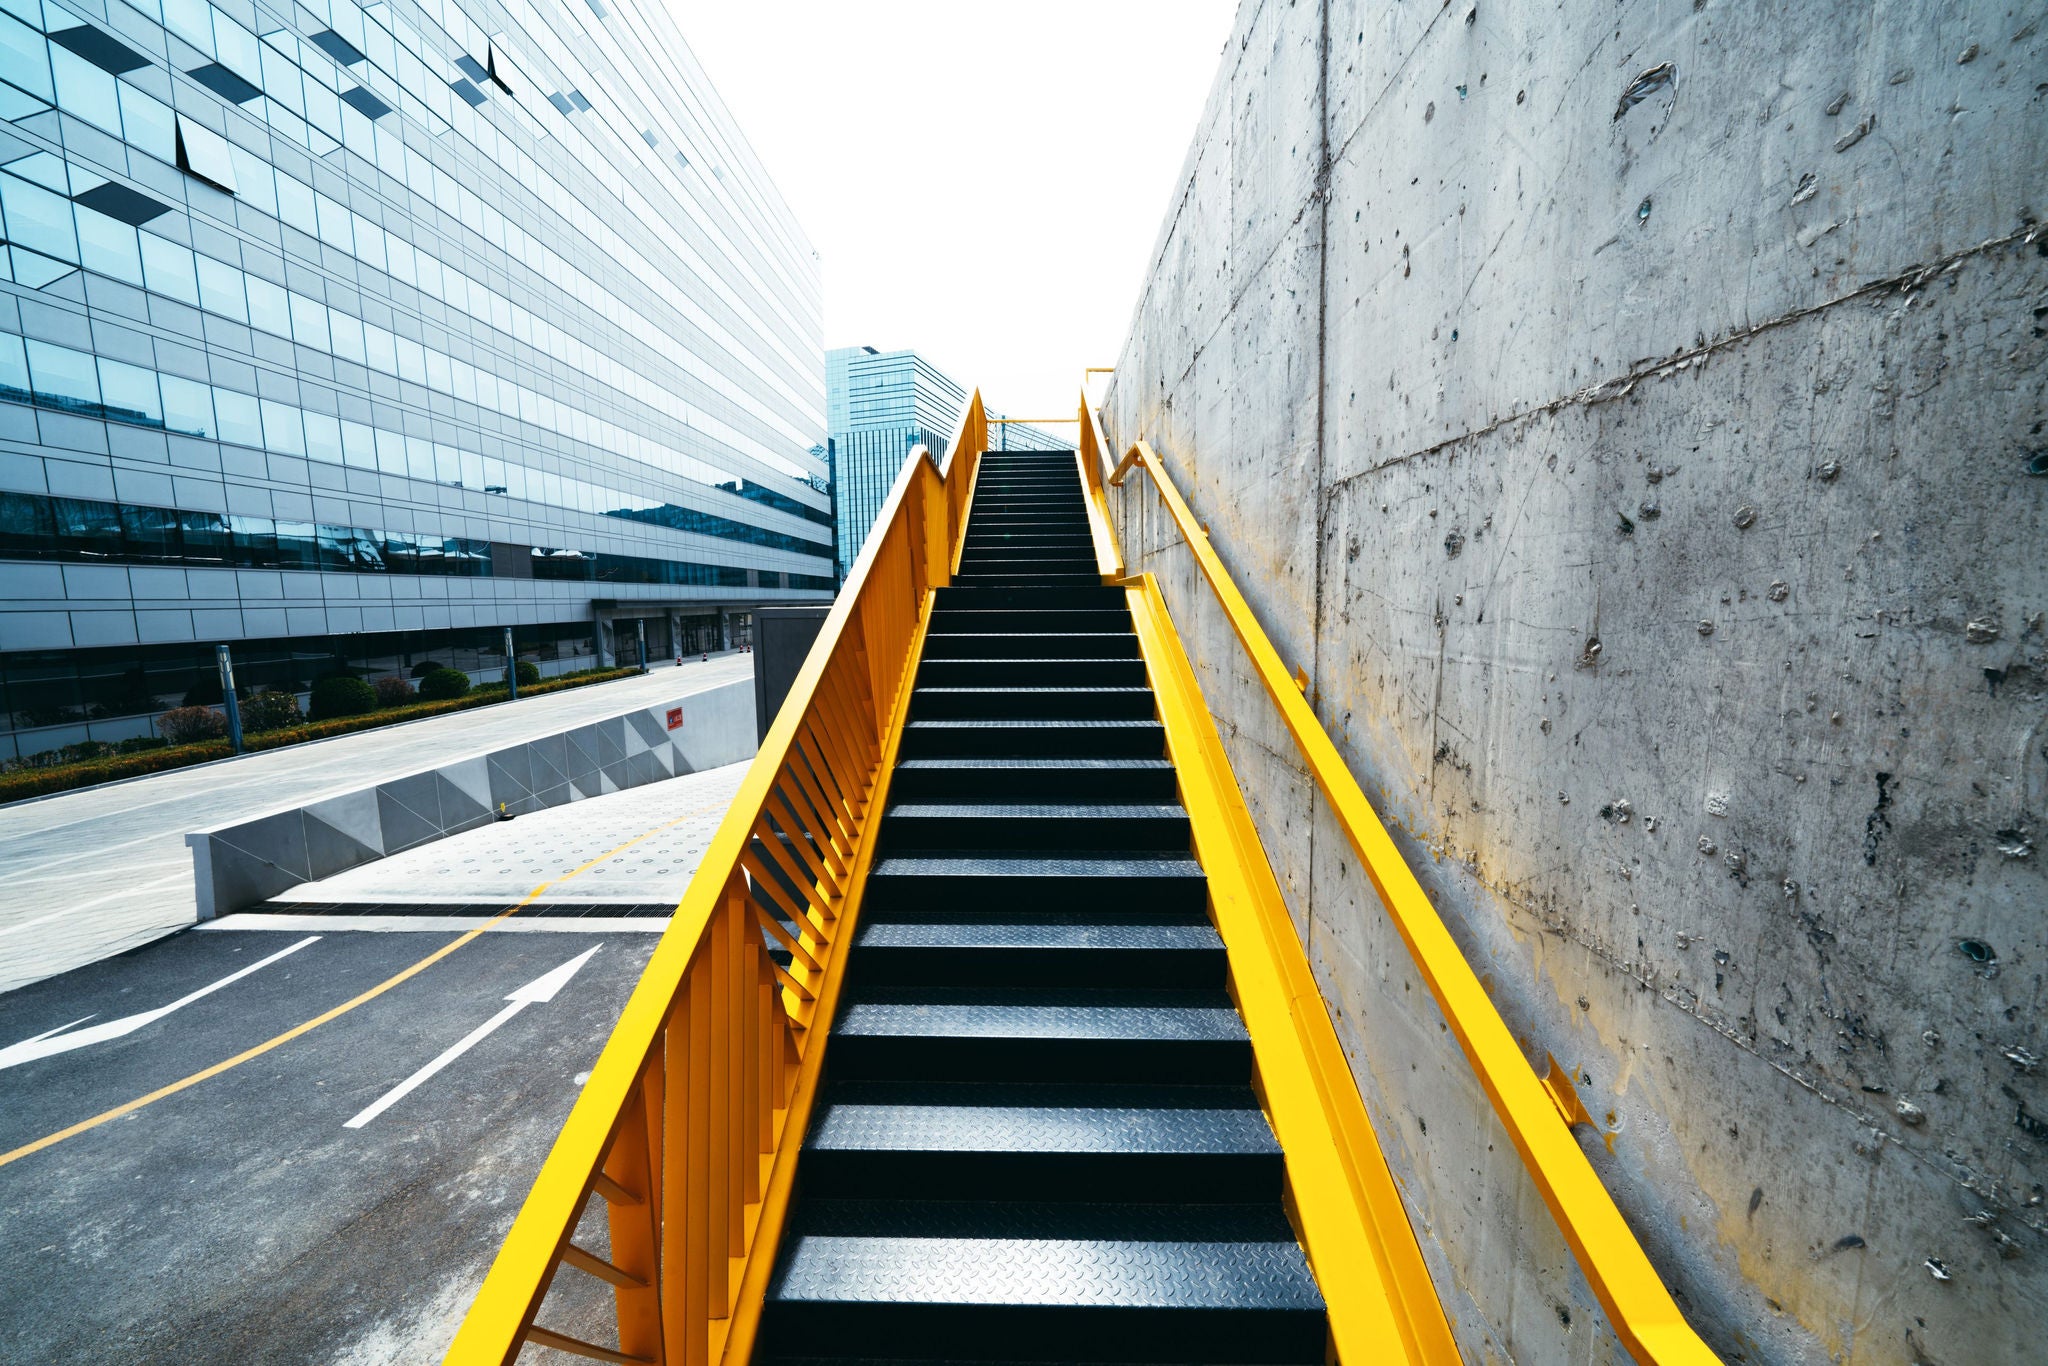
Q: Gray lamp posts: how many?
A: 3